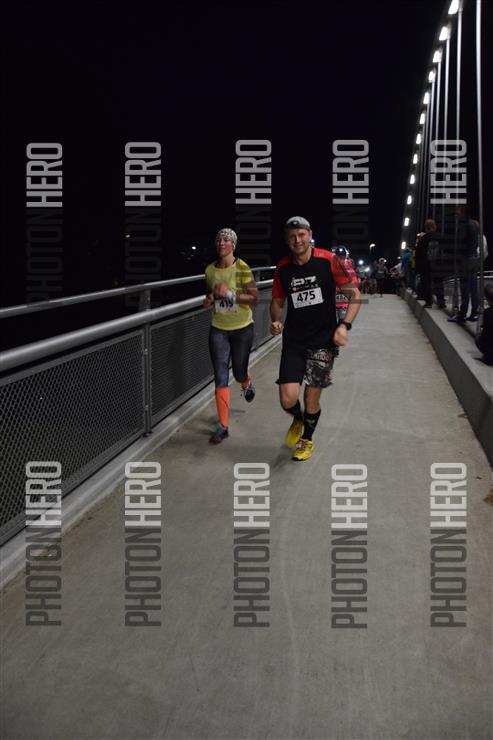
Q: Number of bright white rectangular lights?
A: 12